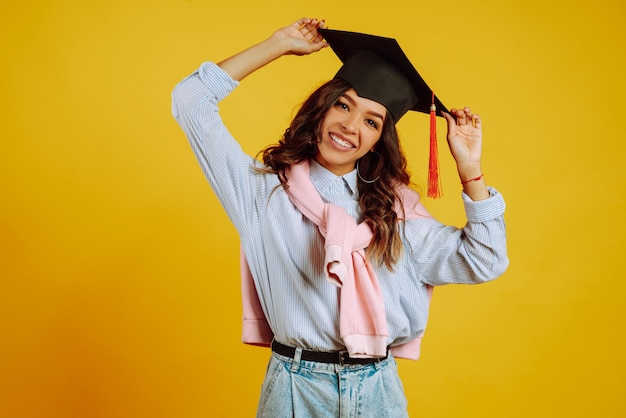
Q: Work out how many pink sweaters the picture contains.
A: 1